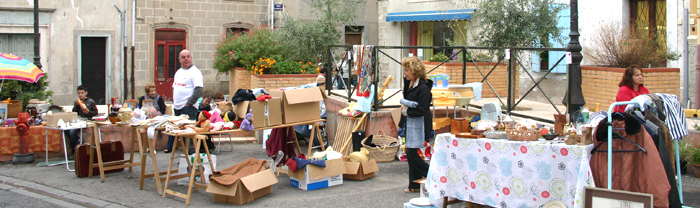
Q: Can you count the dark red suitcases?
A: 1